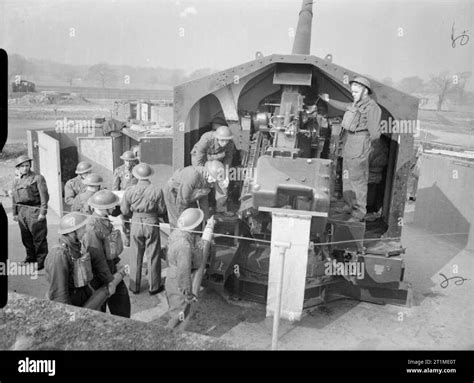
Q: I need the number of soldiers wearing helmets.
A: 11